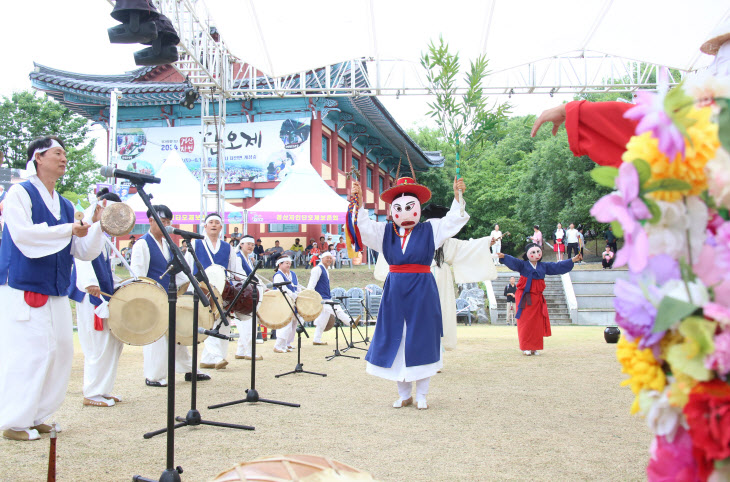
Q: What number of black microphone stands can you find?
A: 7